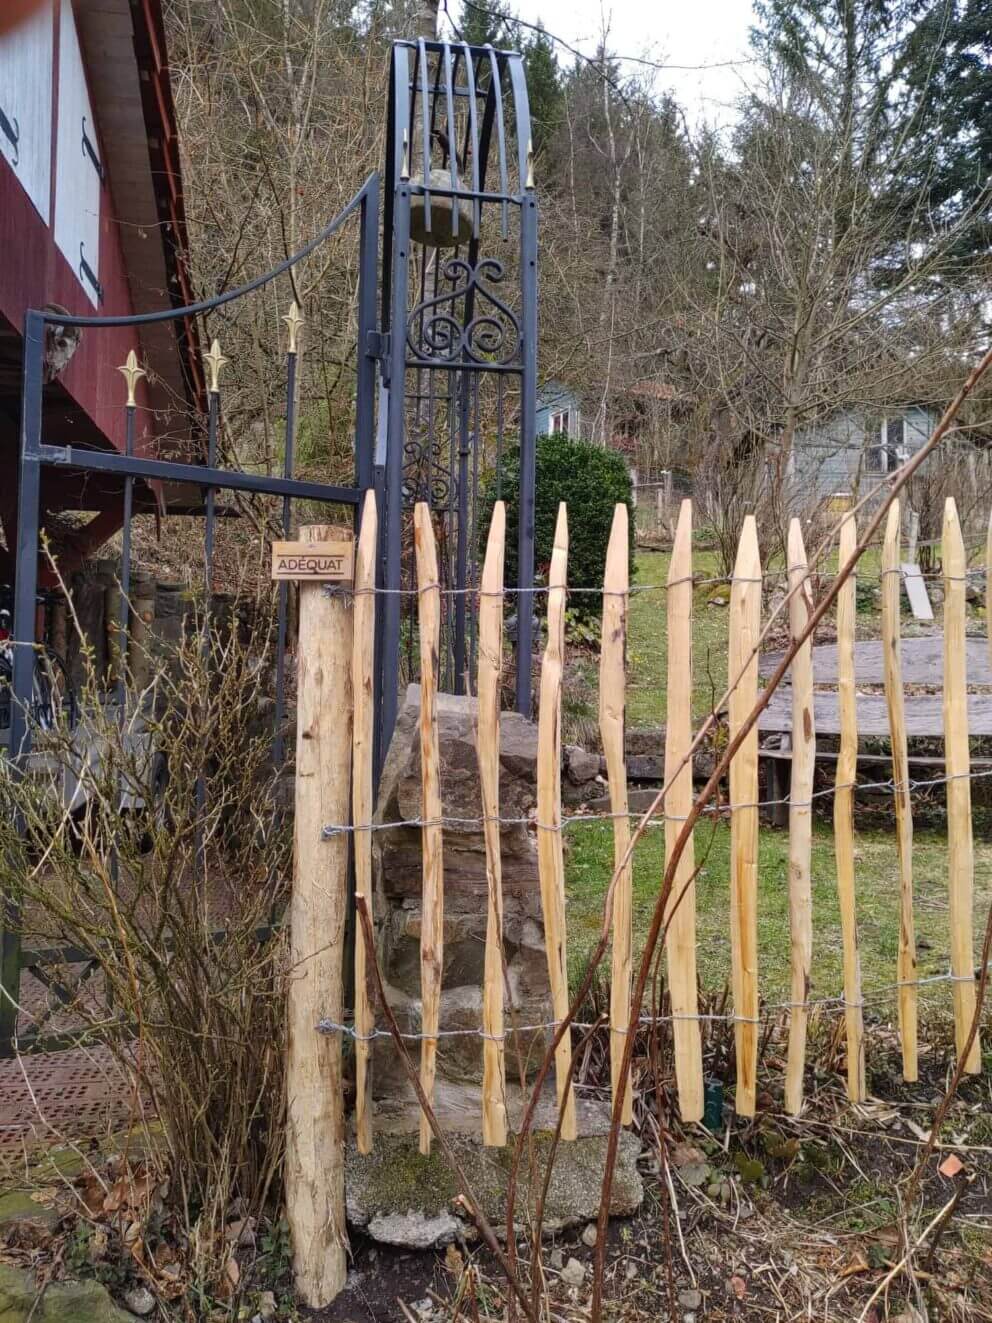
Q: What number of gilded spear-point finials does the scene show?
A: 5